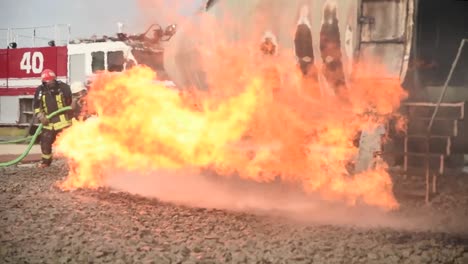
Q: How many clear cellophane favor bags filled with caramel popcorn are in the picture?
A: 0